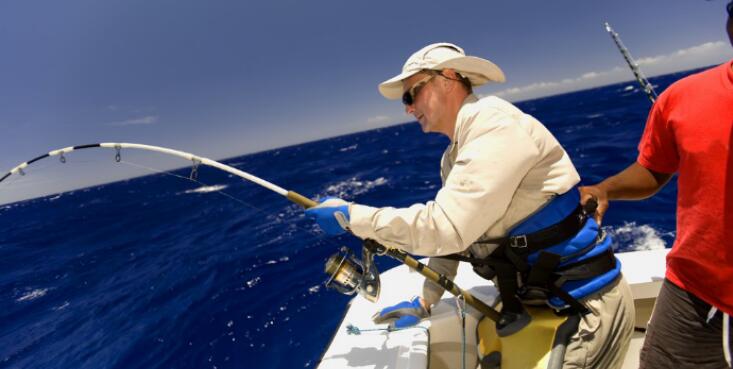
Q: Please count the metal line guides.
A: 4